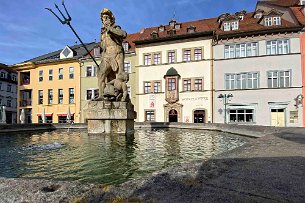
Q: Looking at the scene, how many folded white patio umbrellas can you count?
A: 4